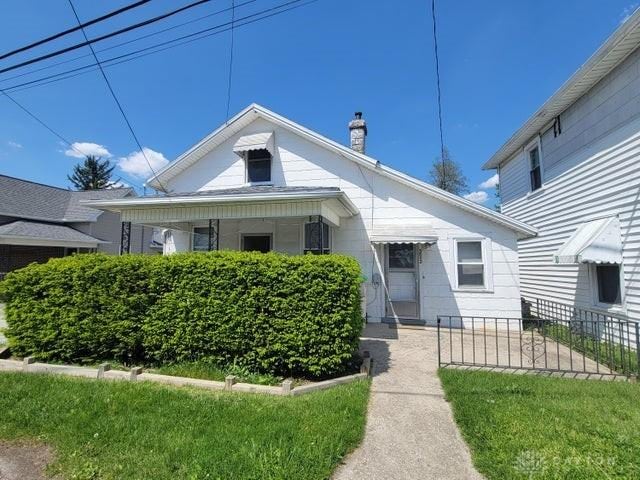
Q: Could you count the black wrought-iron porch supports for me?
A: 3